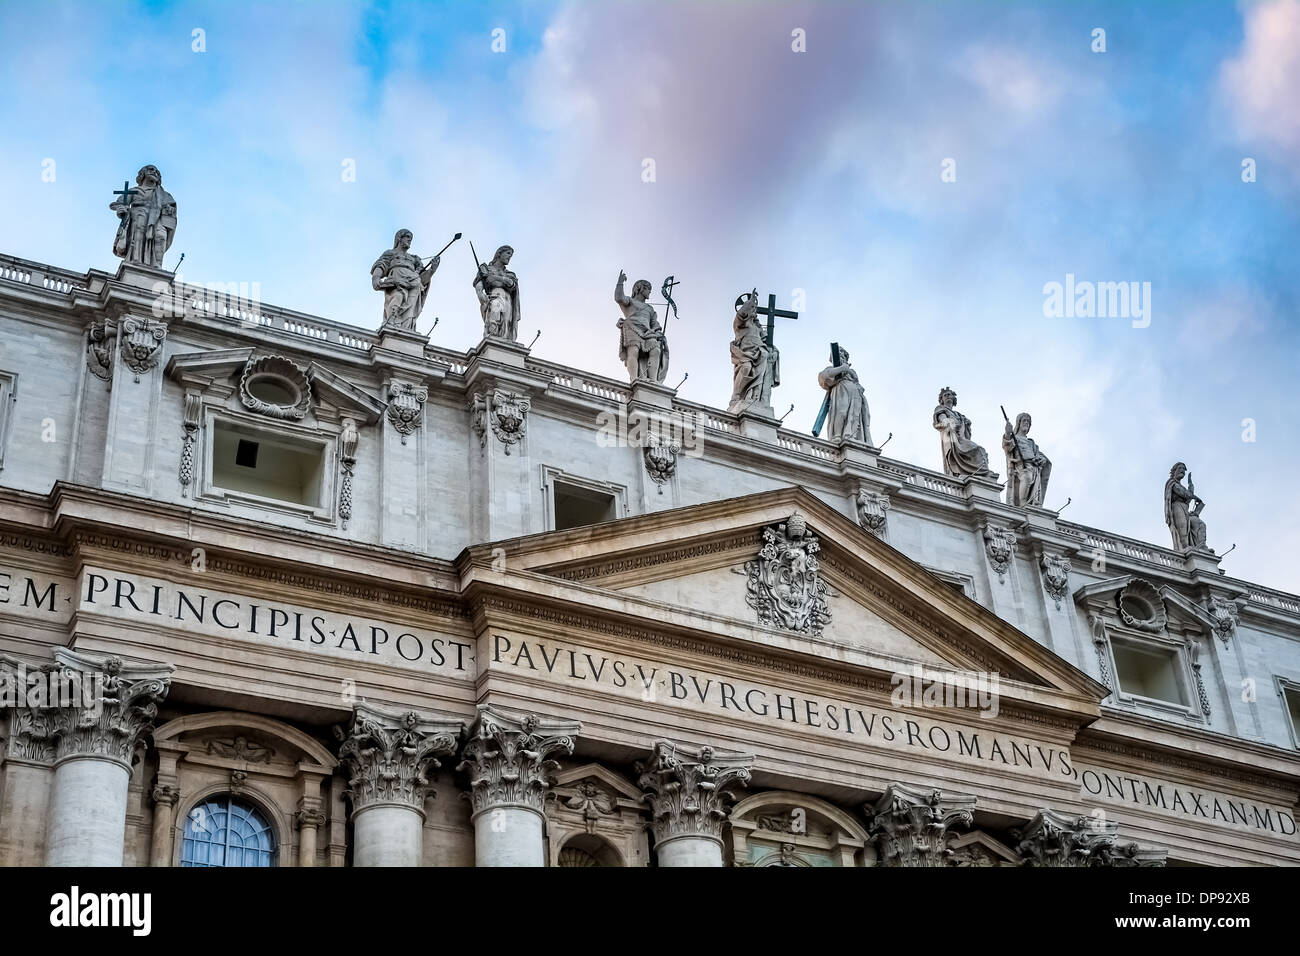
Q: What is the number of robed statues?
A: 9